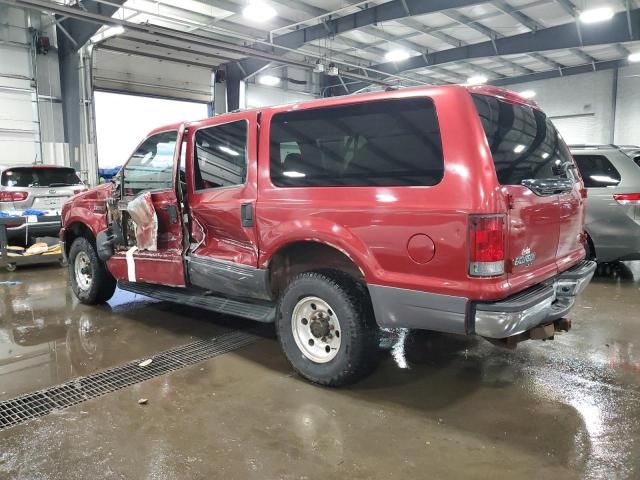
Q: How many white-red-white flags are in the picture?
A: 0